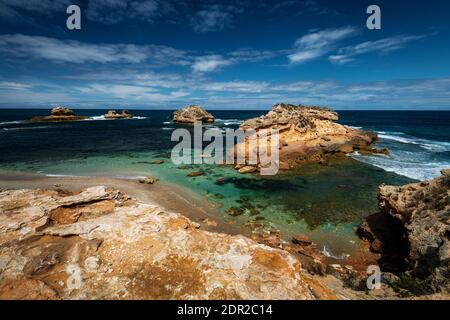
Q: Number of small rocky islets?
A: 3